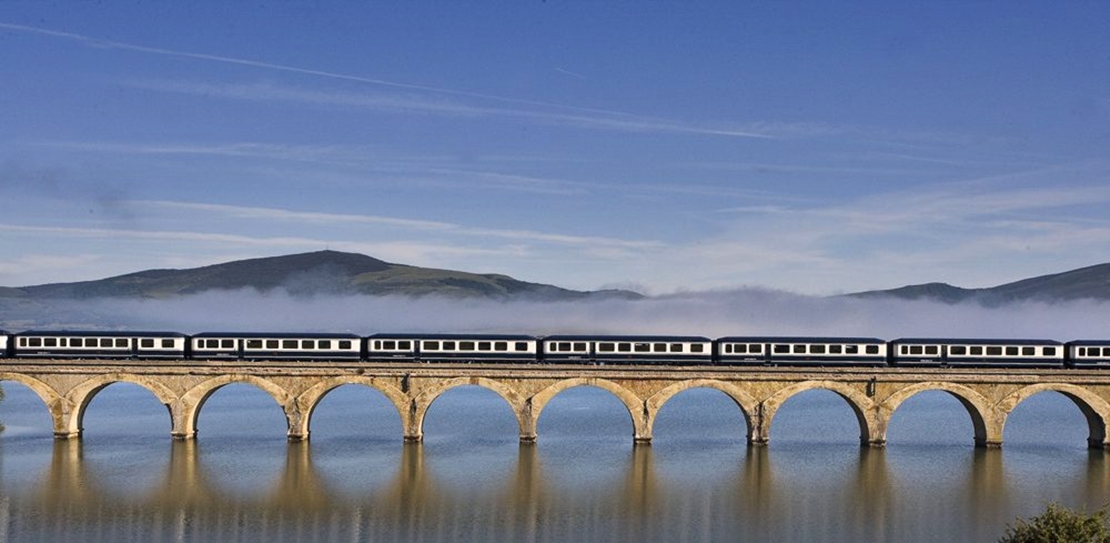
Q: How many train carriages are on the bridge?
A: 8